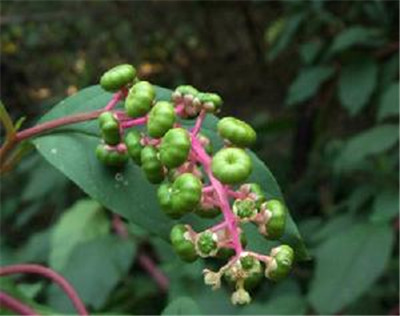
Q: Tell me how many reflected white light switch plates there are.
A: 0